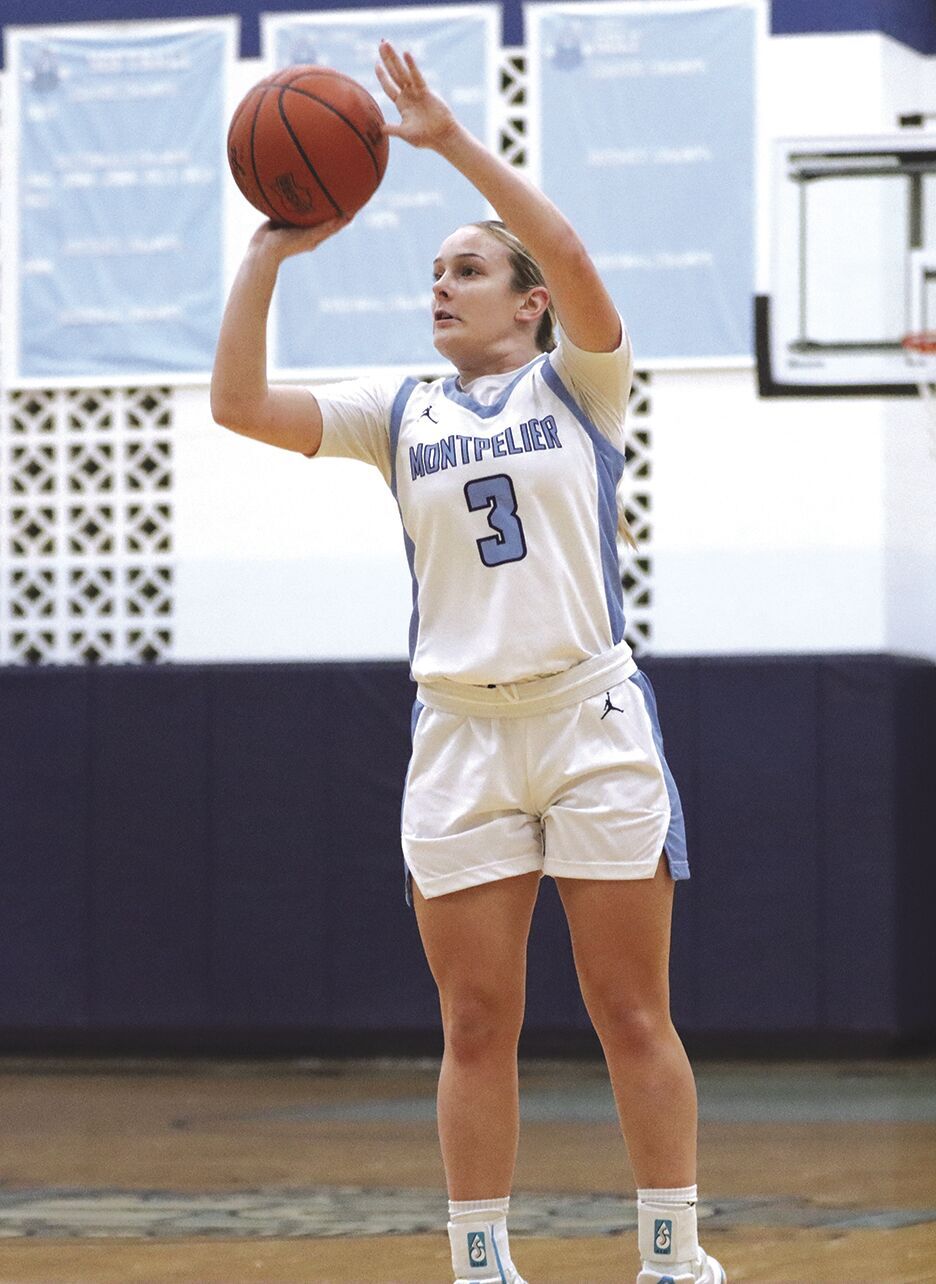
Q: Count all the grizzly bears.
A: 0